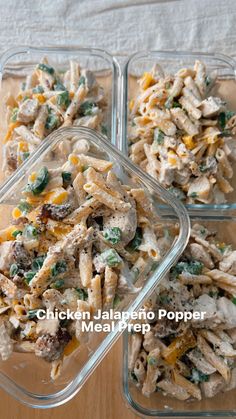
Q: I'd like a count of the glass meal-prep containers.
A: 4